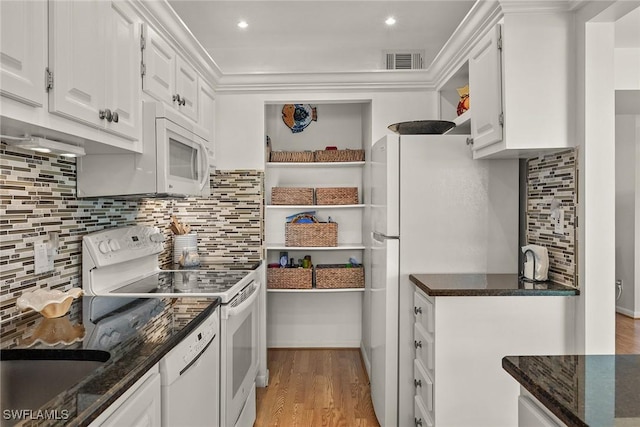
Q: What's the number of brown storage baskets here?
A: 7